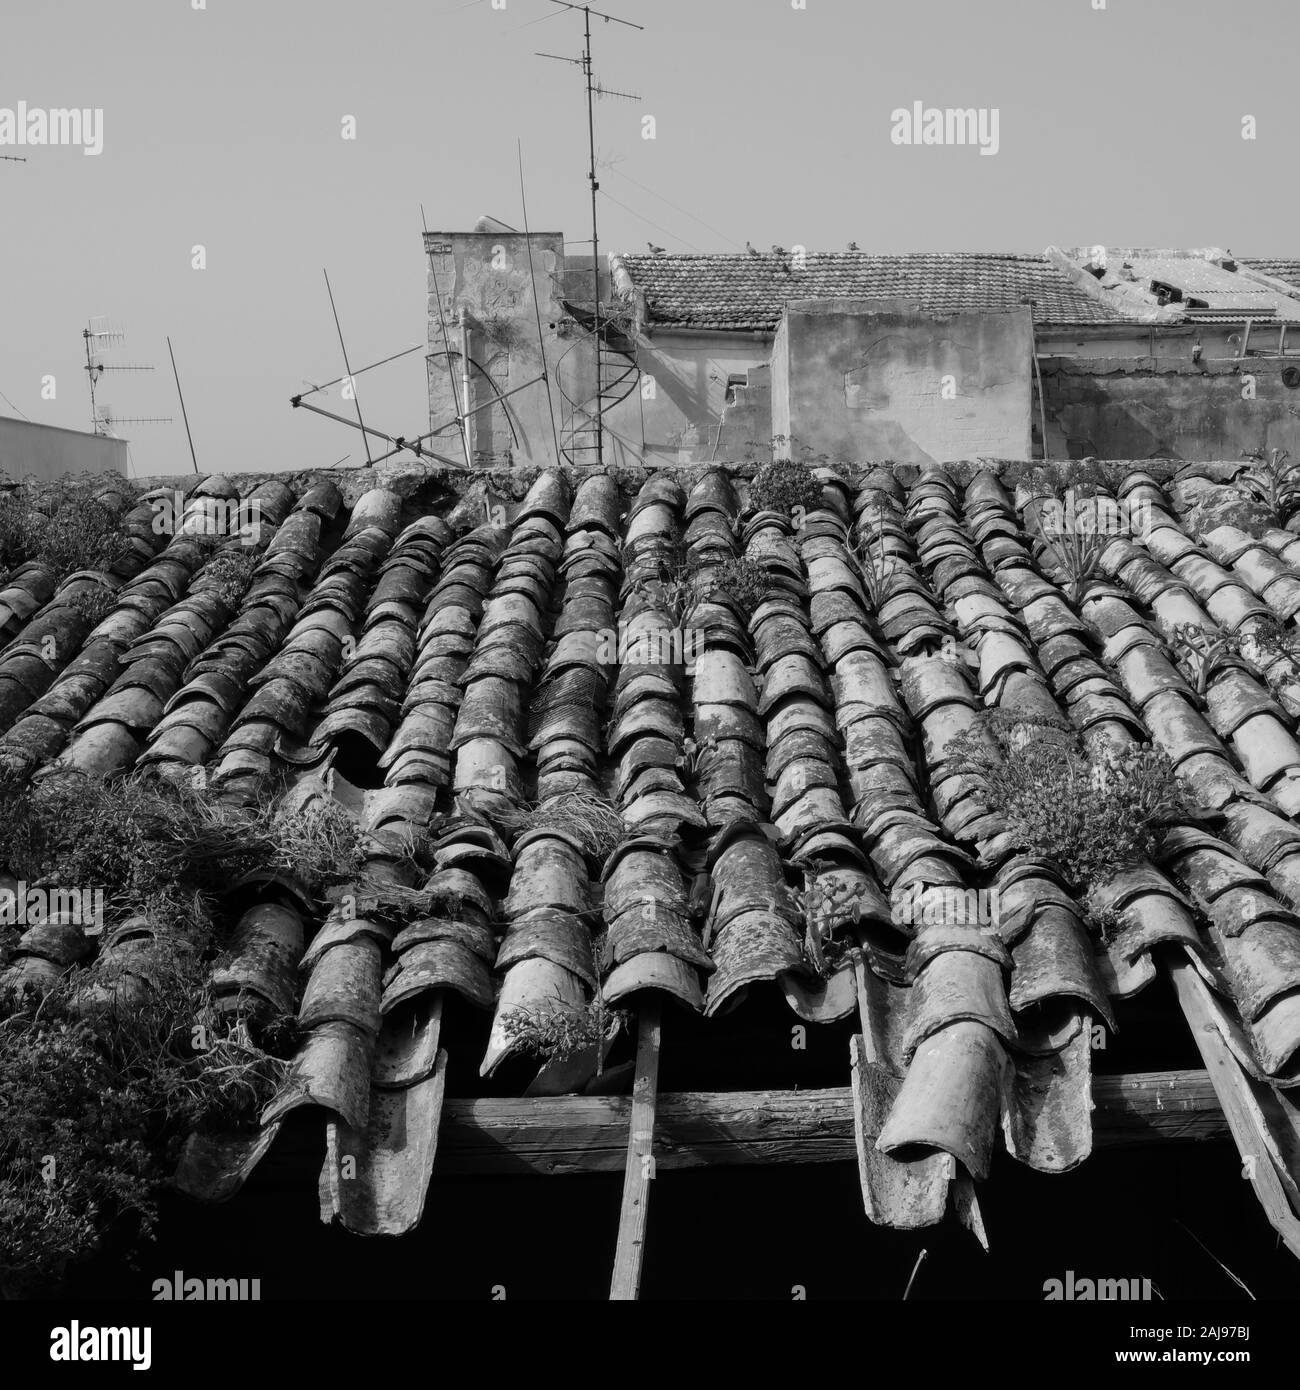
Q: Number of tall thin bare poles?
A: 4